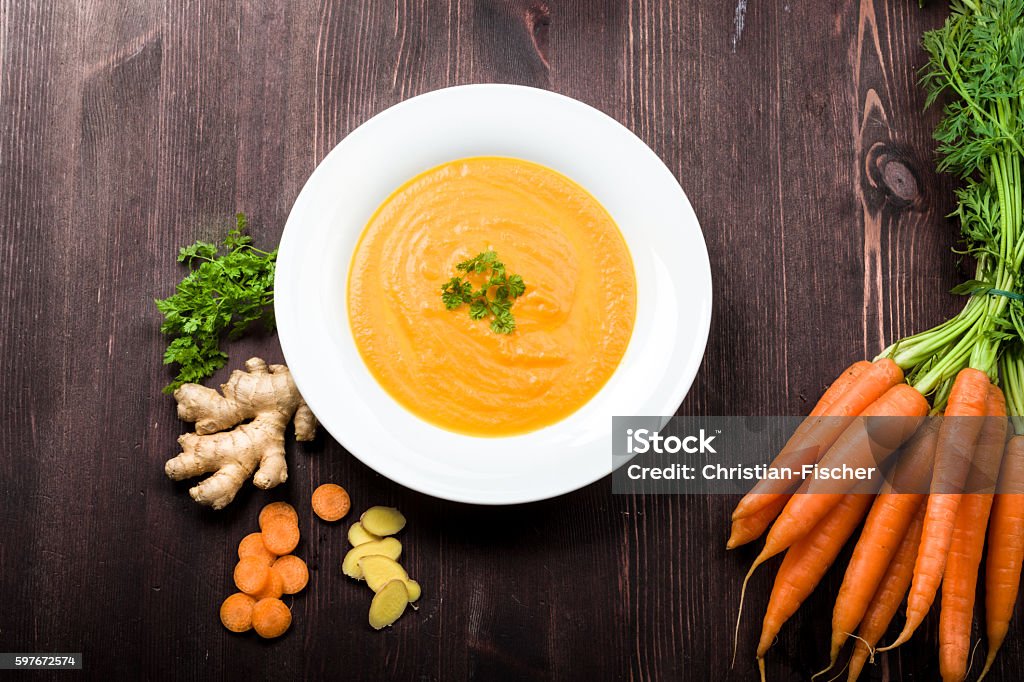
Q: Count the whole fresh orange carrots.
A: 9